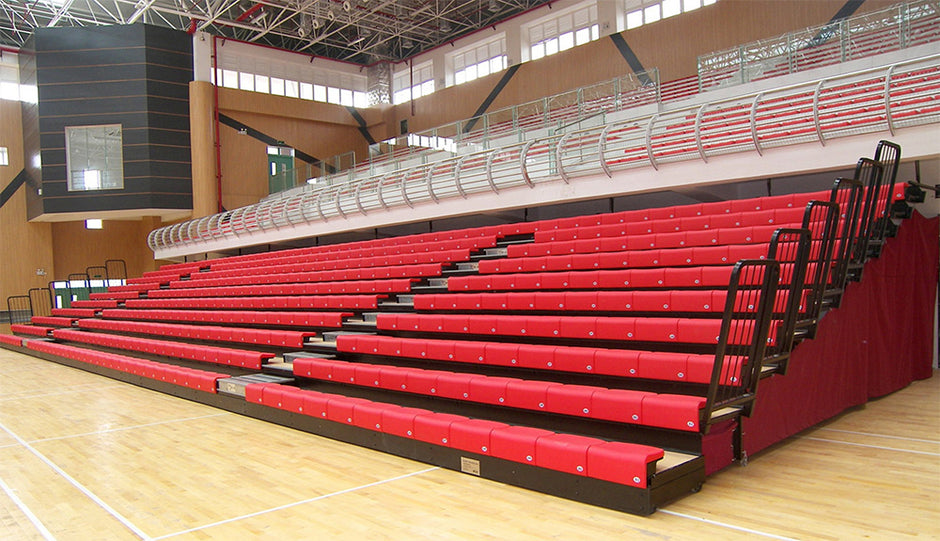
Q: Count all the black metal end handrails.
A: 12